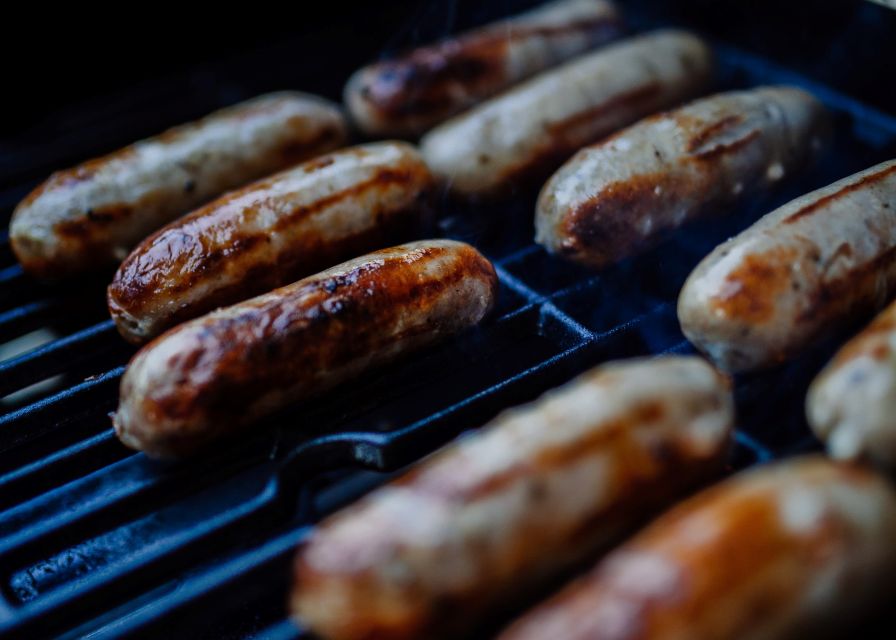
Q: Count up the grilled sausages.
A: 10